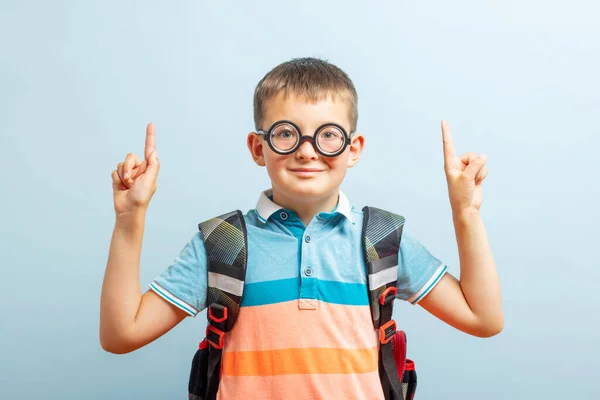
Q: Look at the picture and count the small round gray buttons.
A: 3